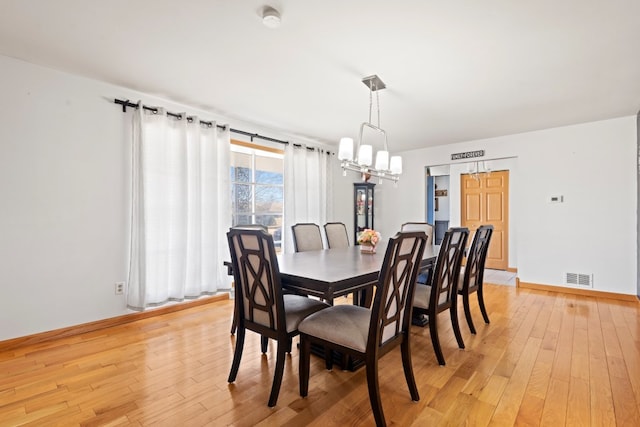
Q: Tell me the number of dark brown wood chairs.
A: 8